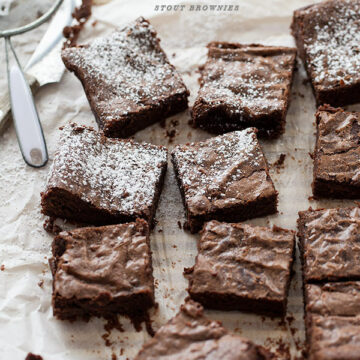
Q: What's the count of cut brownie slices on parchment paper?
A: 11